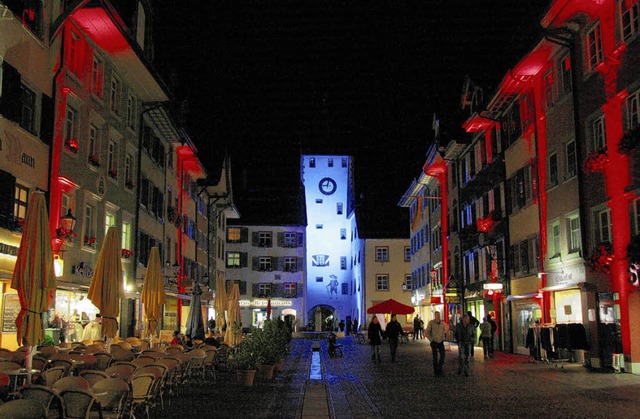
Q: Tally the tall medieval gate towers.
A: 1